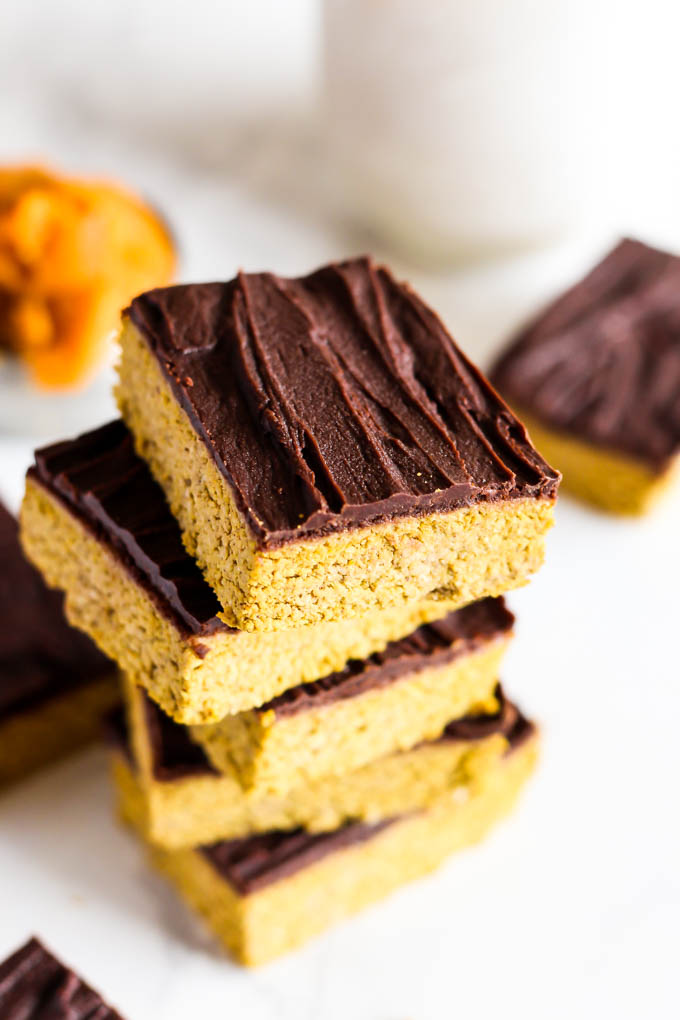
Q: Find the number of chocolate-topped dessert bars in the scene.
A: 8